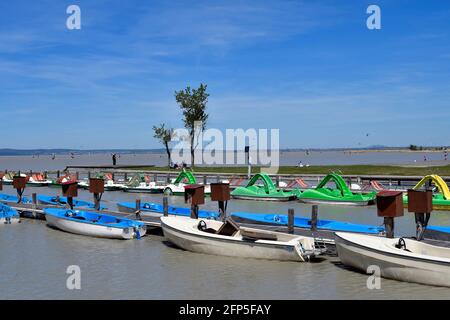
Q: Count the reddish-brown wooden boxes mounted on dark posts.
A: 7